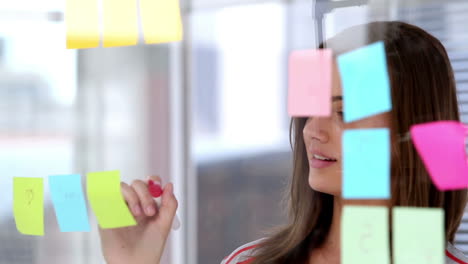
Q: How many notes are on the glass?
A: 12